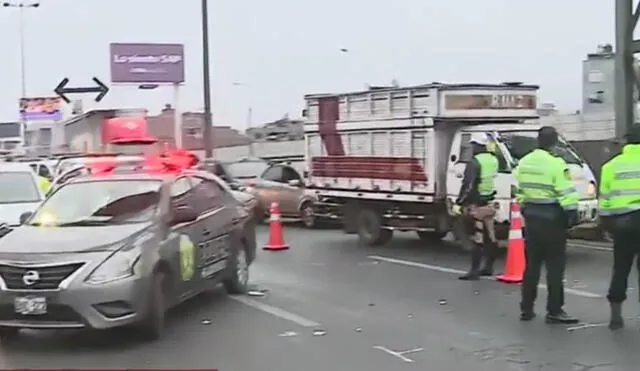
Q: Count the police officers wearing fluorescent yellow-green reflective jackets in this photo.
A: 3